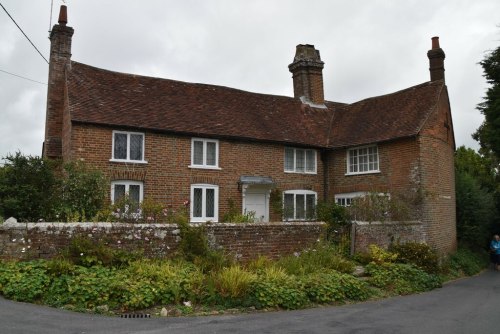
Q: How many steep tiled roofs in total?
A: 2